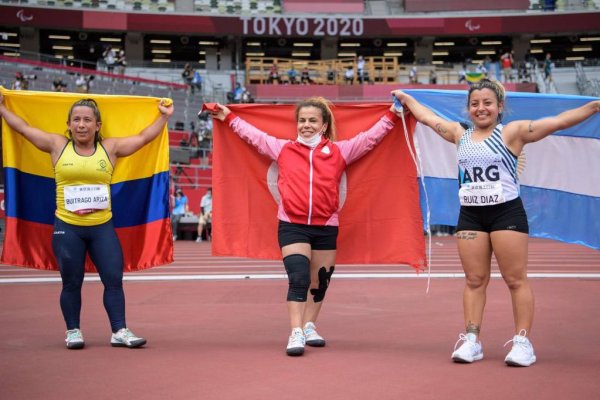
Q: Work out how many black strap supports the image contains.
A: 2